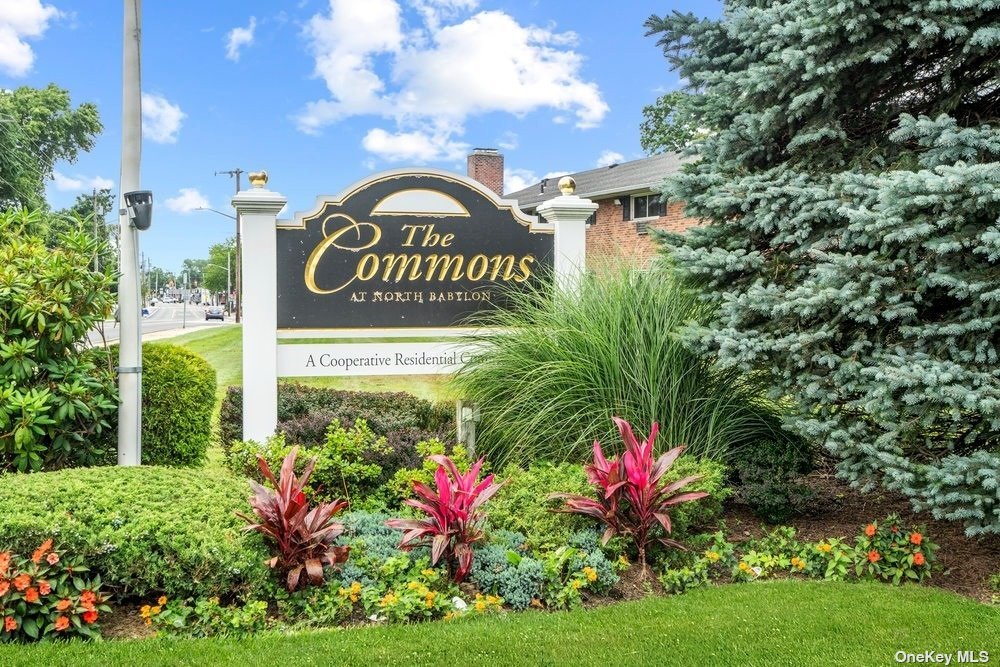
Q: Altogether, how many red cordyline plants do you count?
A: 3